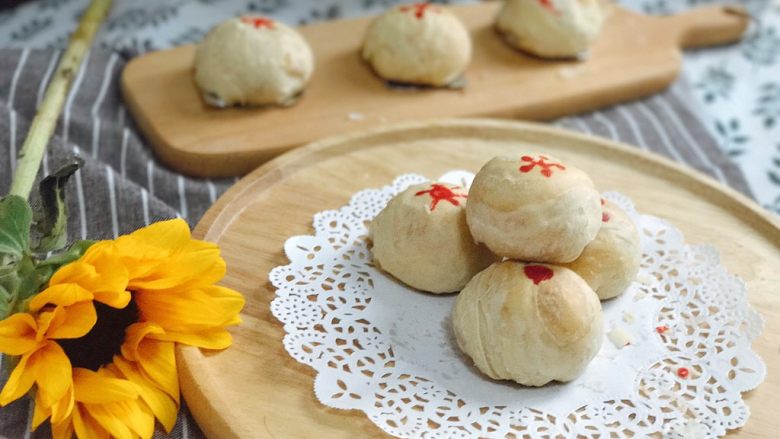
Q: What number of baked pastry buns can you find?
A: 7